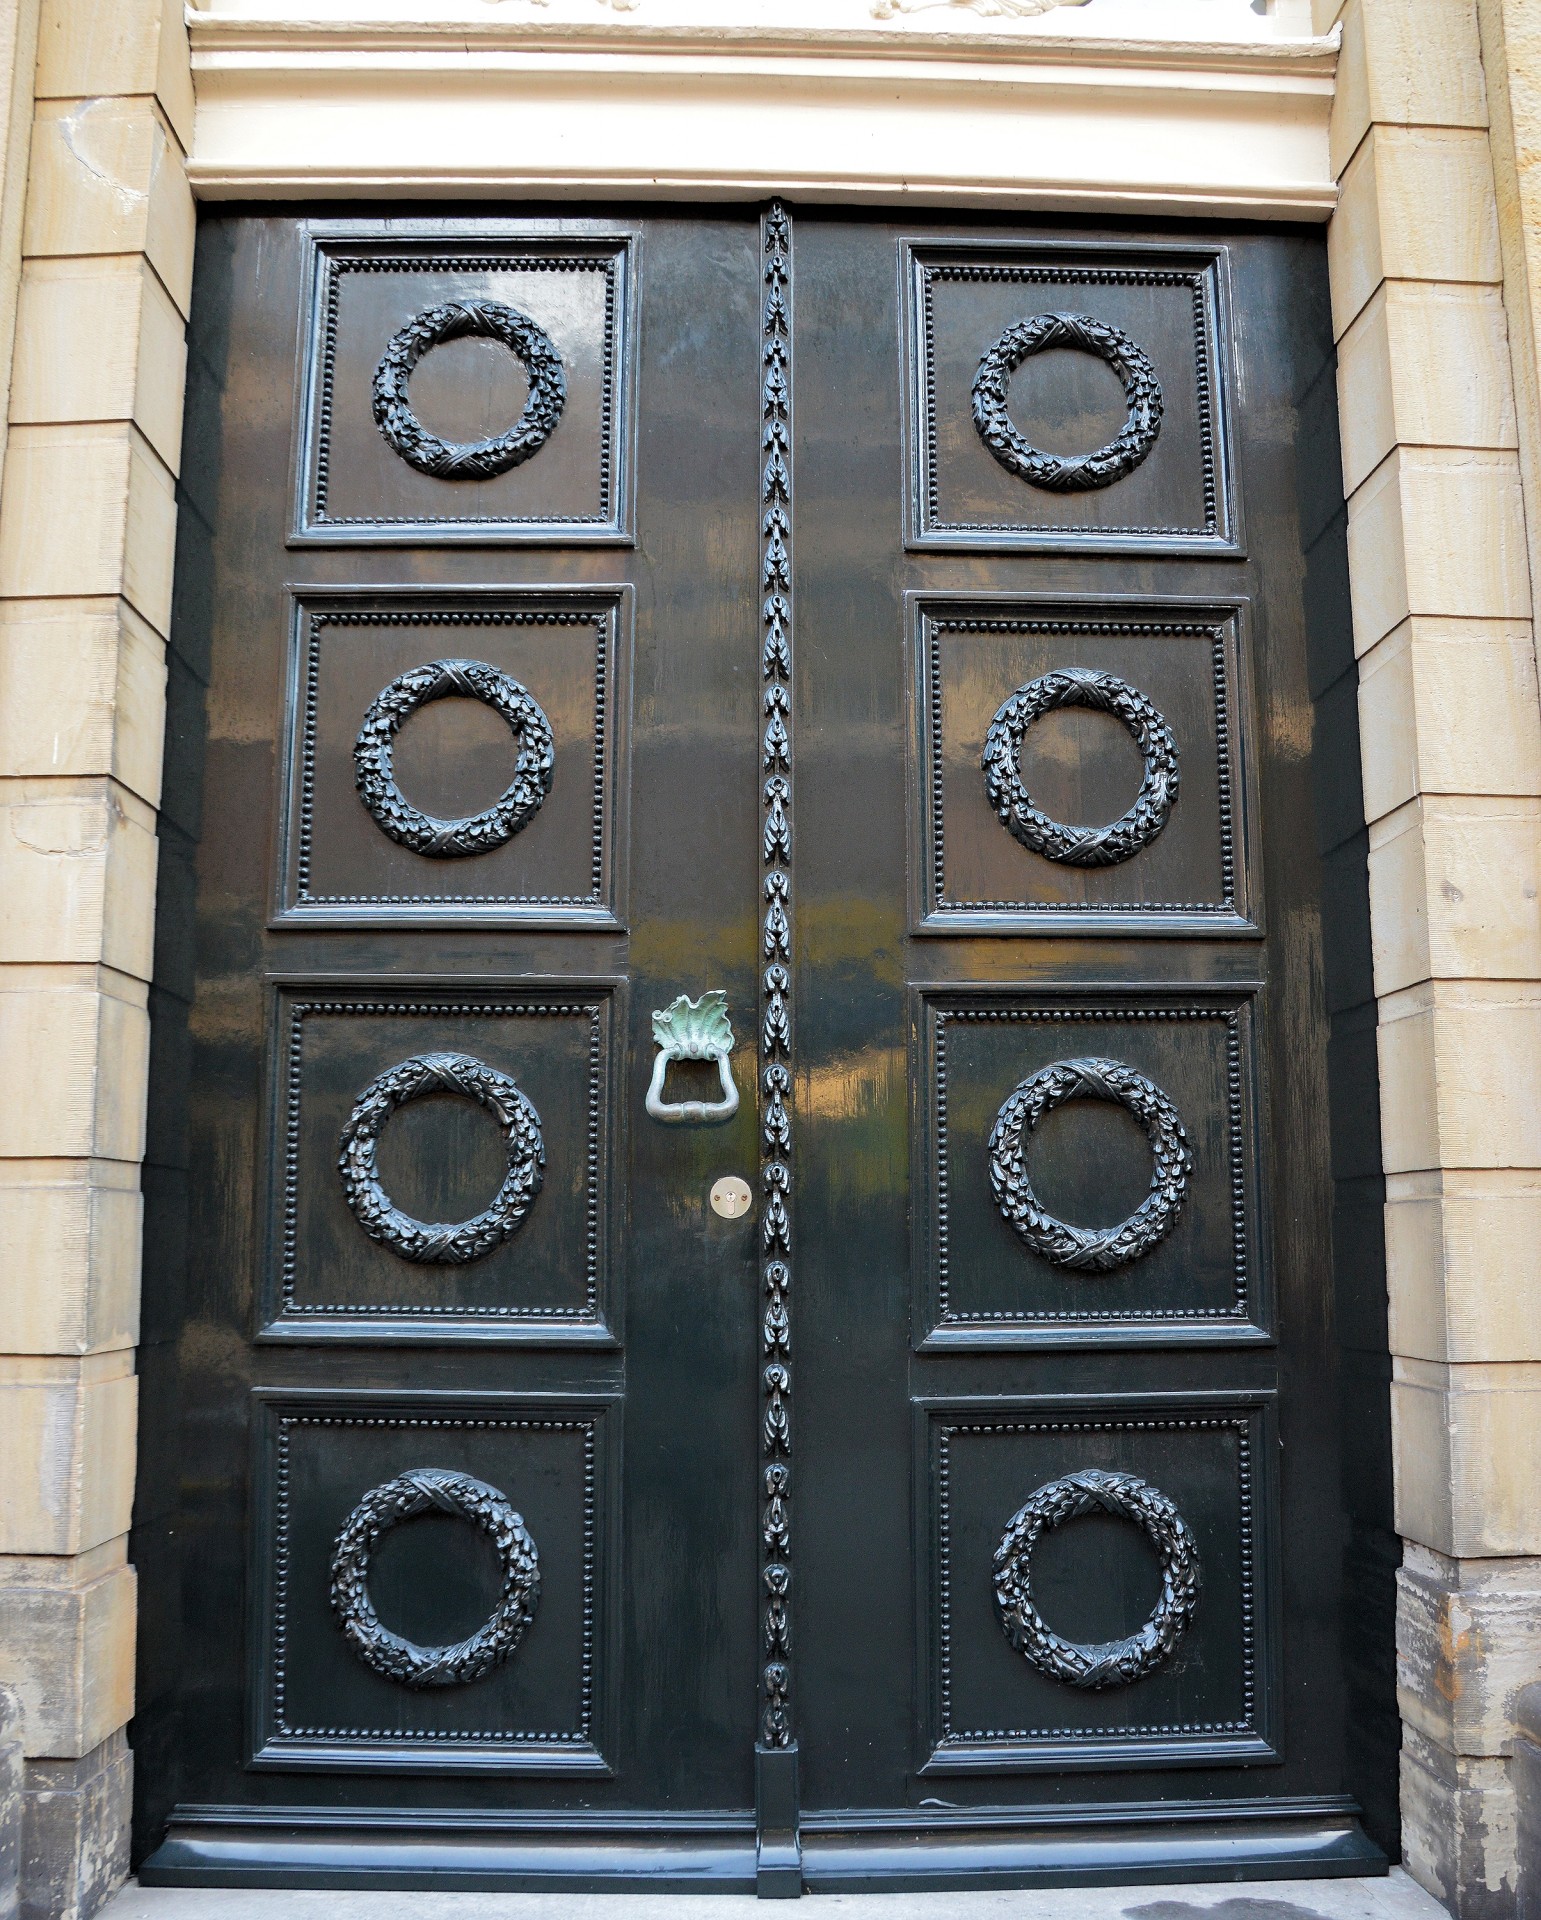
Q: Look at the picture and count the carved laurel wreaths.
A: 8